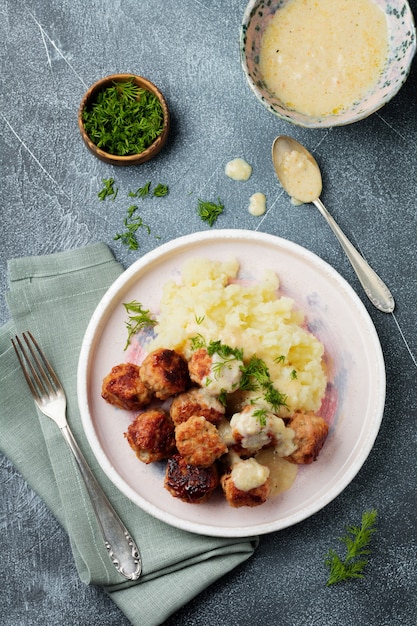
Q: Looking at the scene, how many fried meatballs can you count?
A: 10